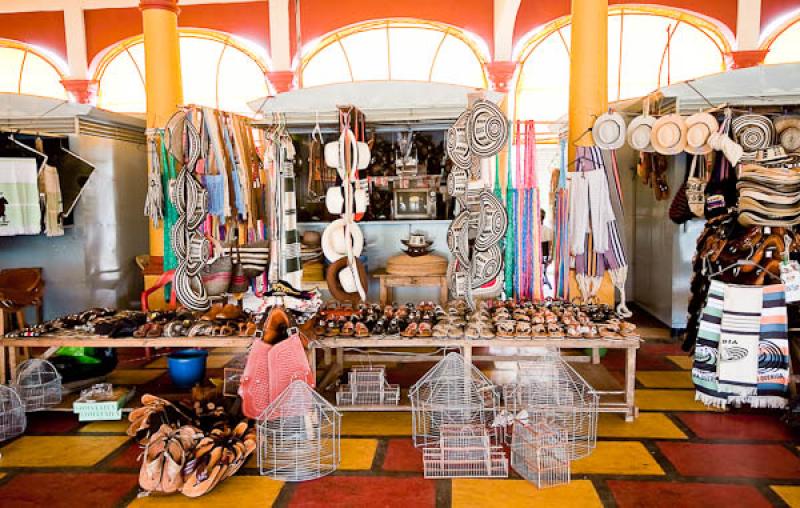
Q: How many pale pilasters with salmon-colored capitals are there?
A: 4